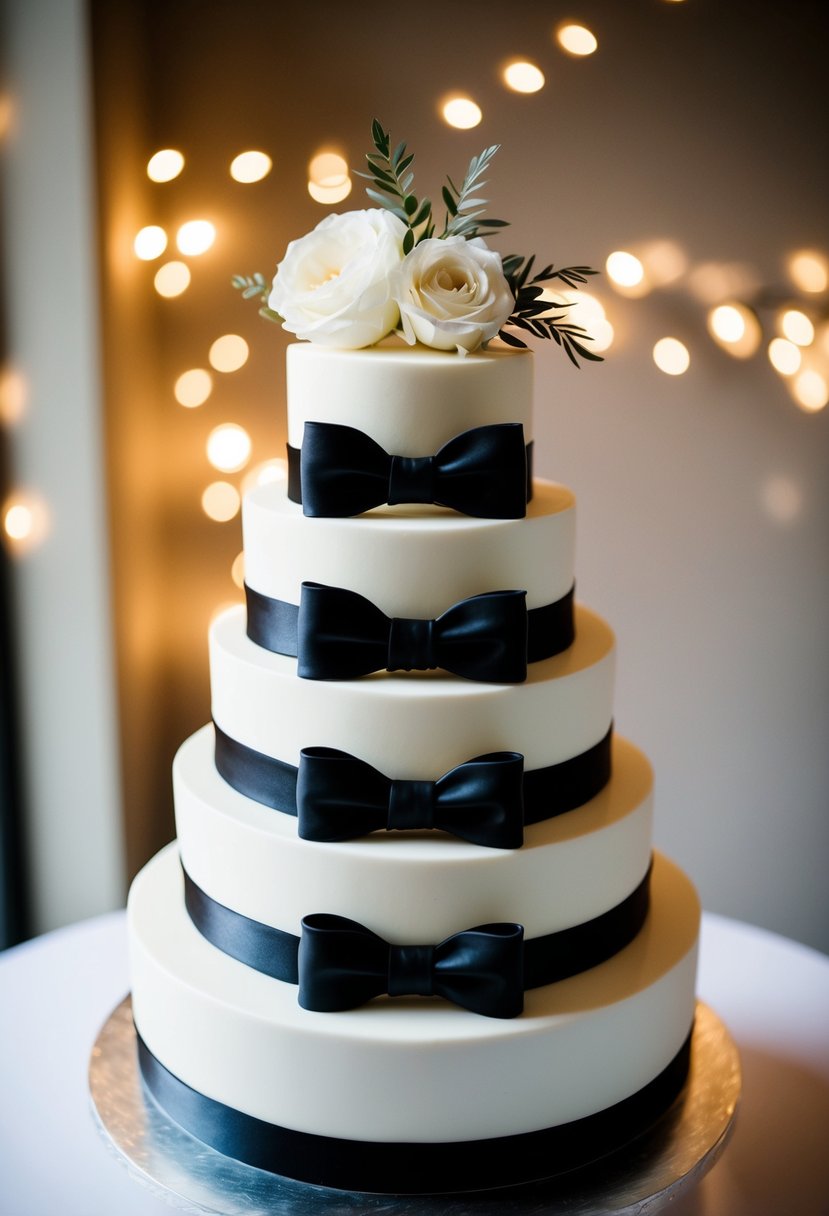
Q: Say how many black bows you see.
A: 4